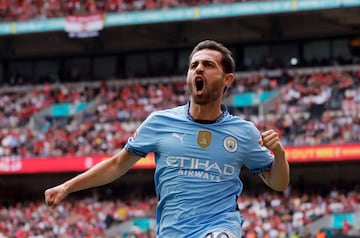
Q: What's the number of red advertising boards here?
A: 1